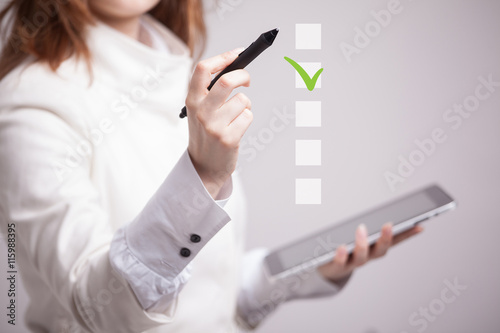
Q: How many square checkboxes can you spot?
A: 5